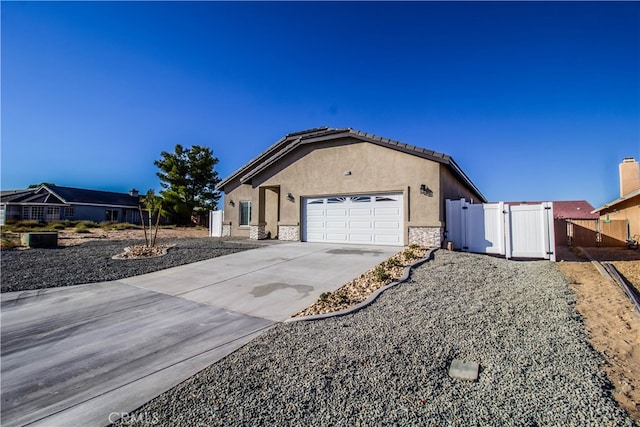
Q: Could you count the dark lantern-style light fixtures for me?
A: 3